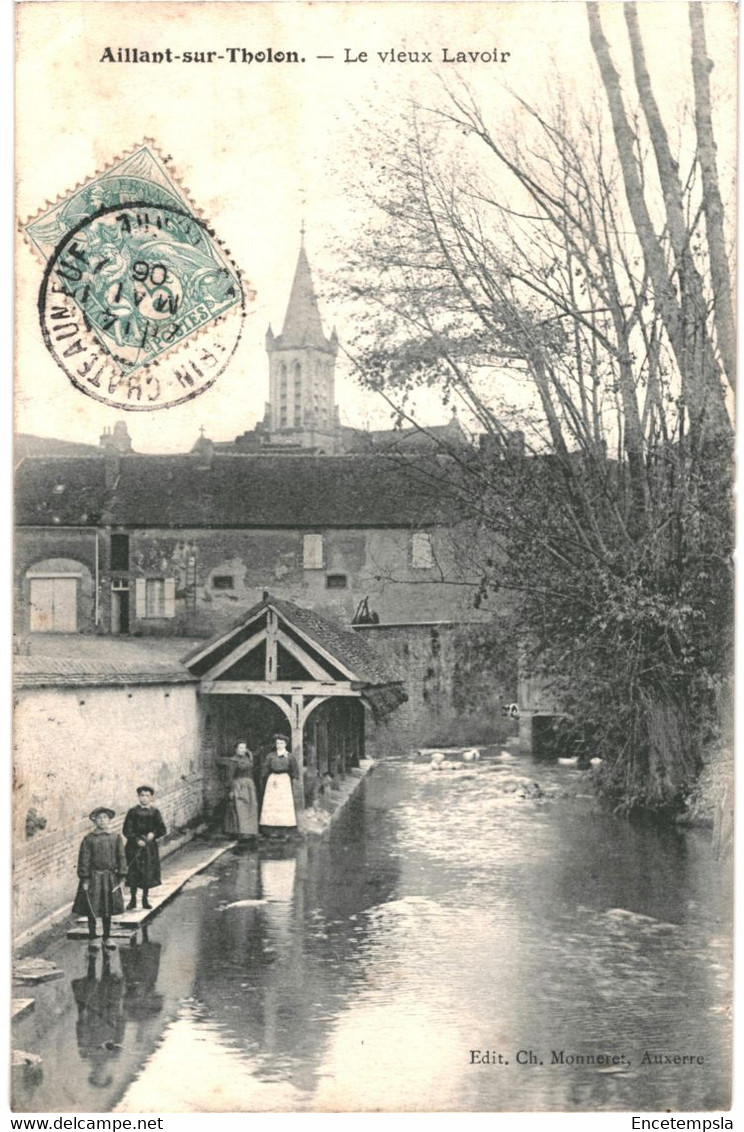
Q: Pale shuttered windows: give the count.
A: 3